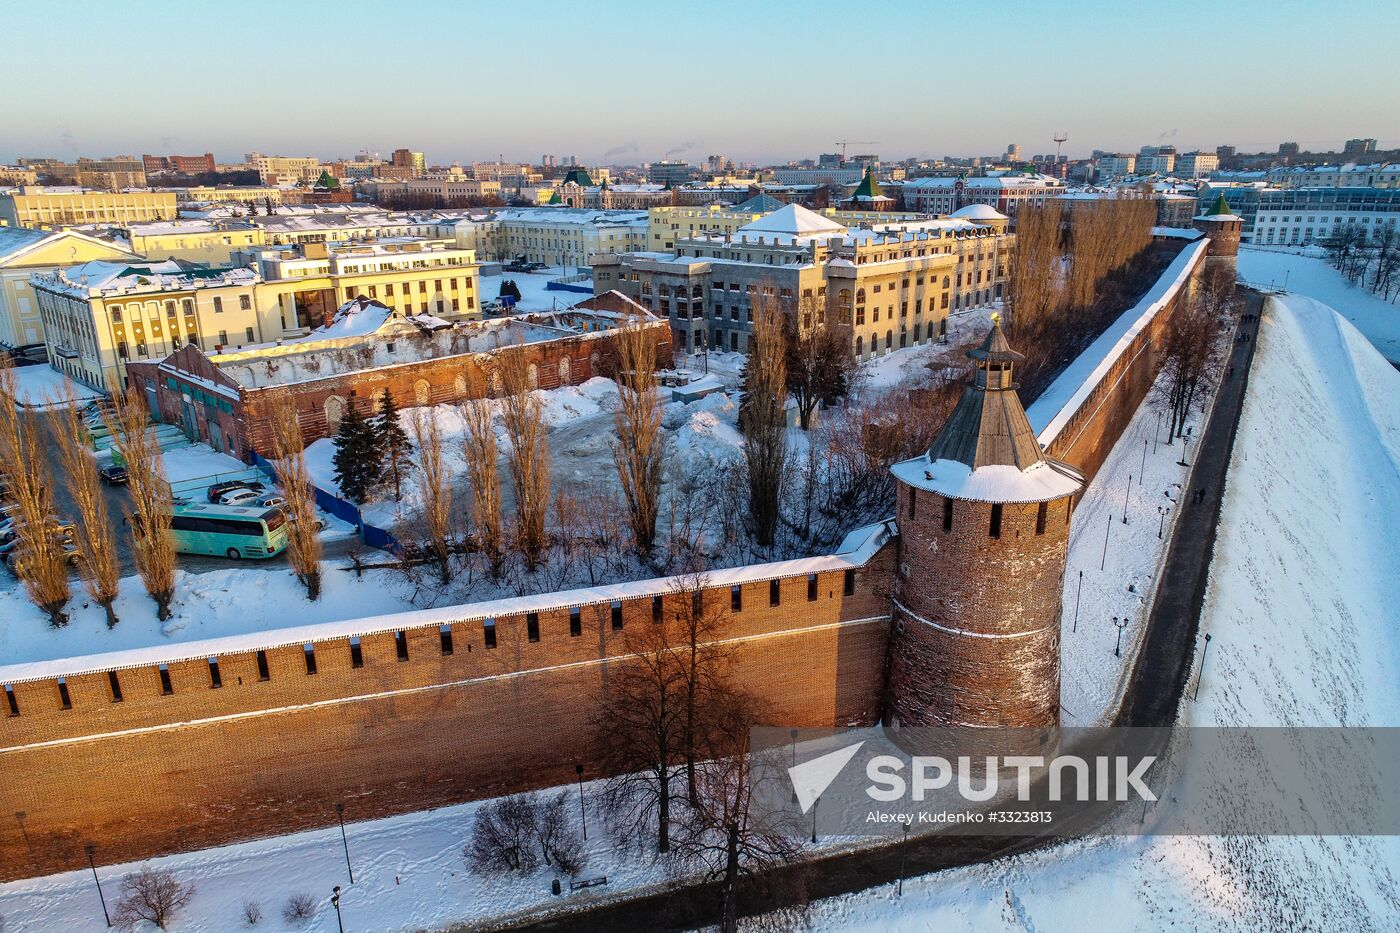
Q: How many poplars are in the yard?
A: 9